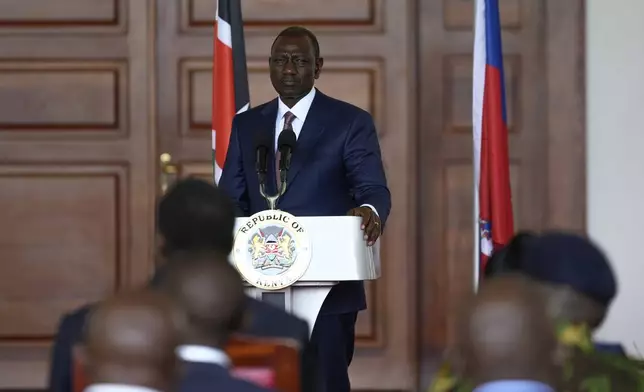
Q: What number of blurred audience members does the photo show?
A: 5